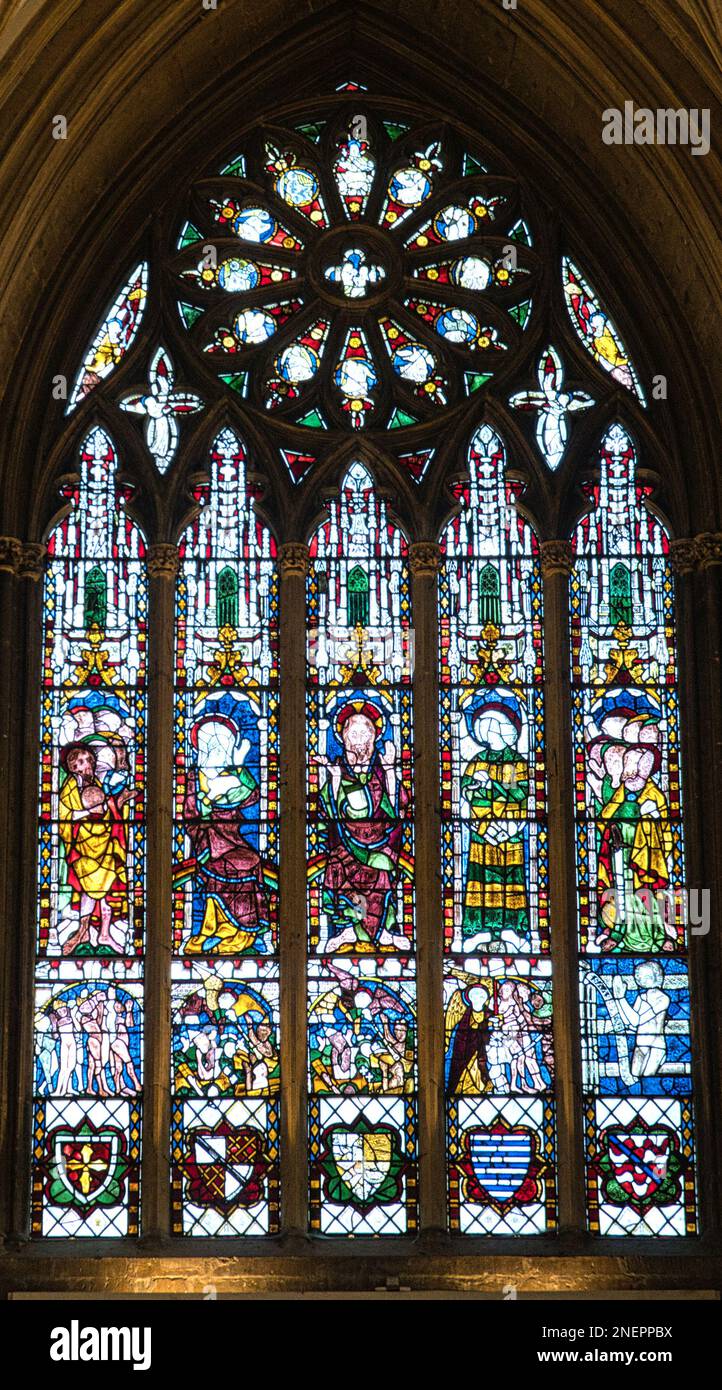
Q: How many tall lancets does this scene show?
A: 5